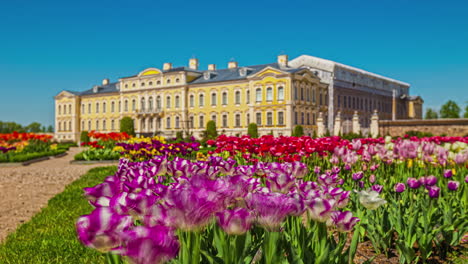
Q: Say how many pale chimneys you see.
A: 6